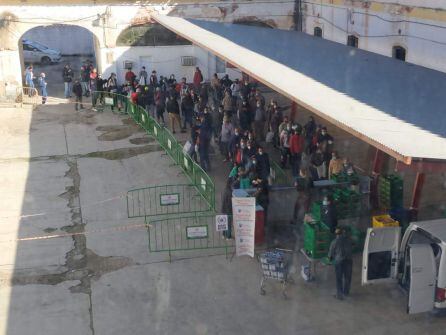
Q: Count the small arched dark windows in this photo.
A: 3